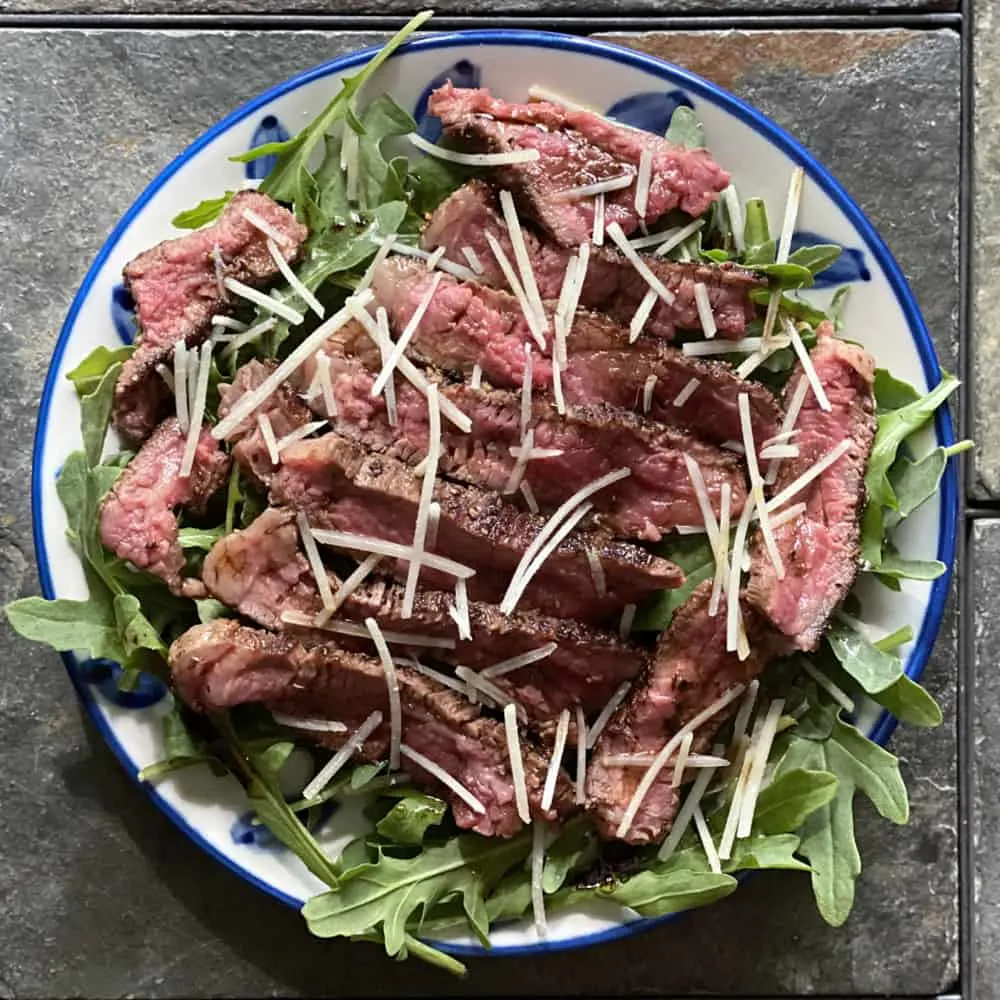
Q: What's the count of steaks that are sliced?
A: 11